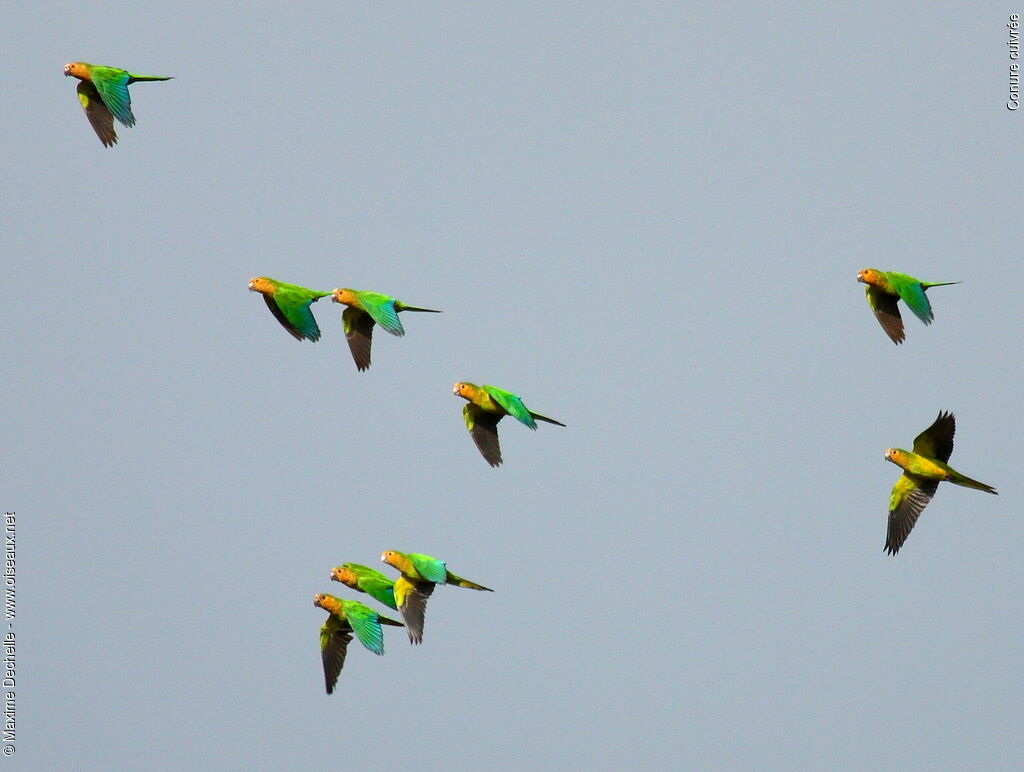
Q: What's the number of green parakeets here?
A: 9